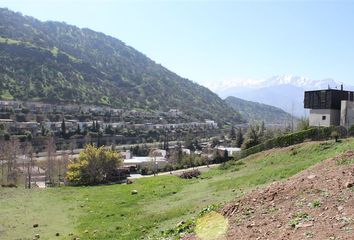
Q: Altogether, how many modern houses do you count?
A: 1